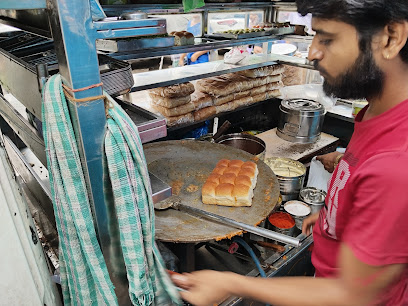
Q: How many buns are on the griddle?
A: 12